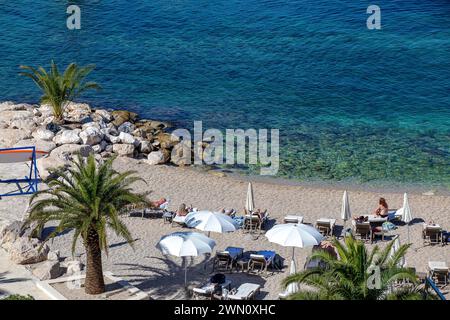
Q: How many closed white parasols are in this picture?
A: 5